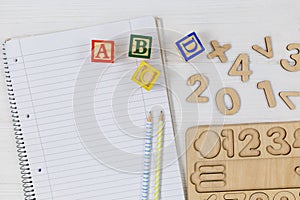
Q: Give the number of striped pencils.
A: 2